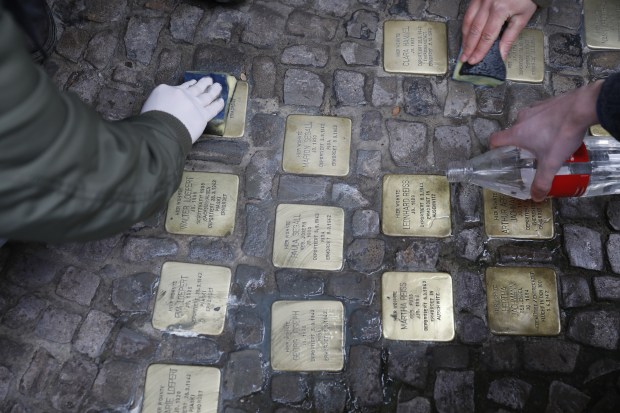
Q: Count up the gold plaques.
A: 15